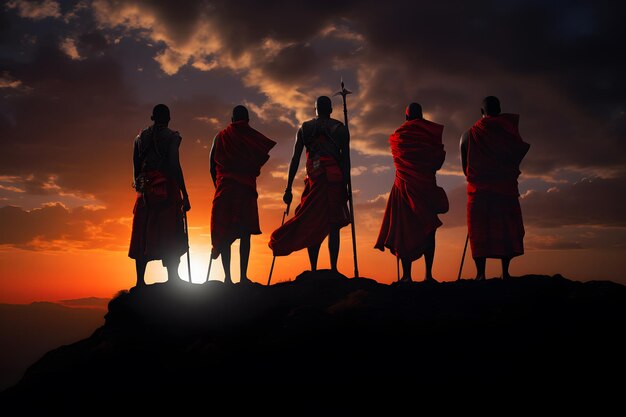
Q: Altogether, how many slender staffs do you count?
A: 6